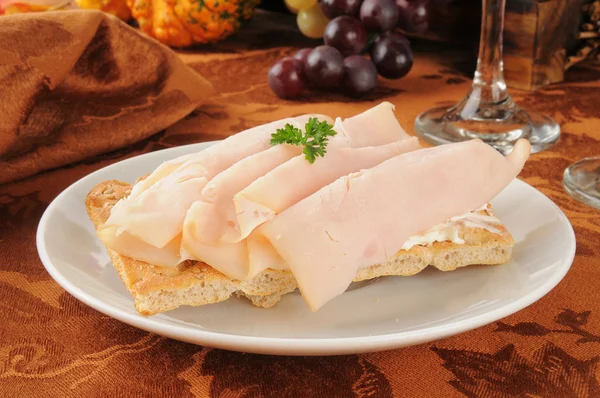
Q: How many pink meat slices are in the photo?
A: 4